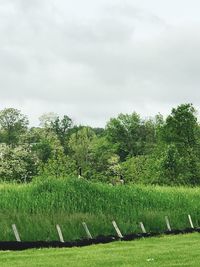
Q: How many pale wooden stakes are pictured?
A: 7